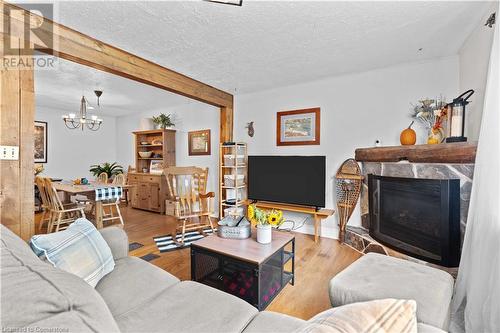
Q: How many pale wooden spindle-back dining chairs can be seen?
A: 4